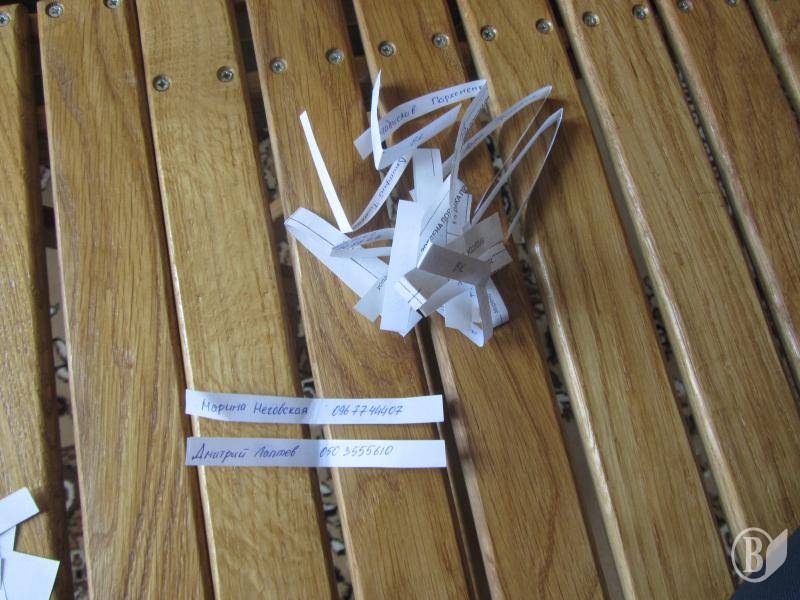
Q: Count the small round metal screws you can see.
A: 15